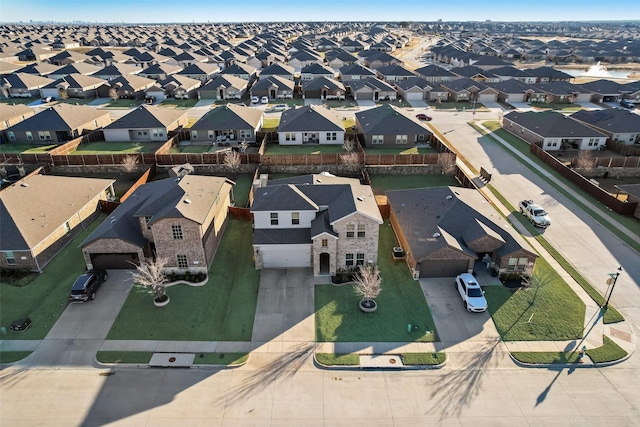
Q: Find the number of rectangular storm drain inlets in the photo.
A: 2